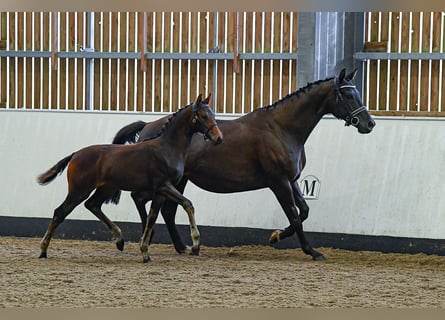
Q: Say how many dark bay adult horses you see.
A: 1